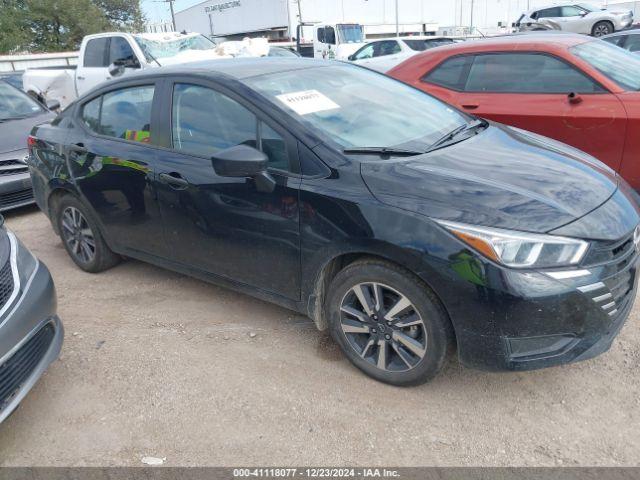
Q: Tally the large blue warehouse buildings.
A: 0